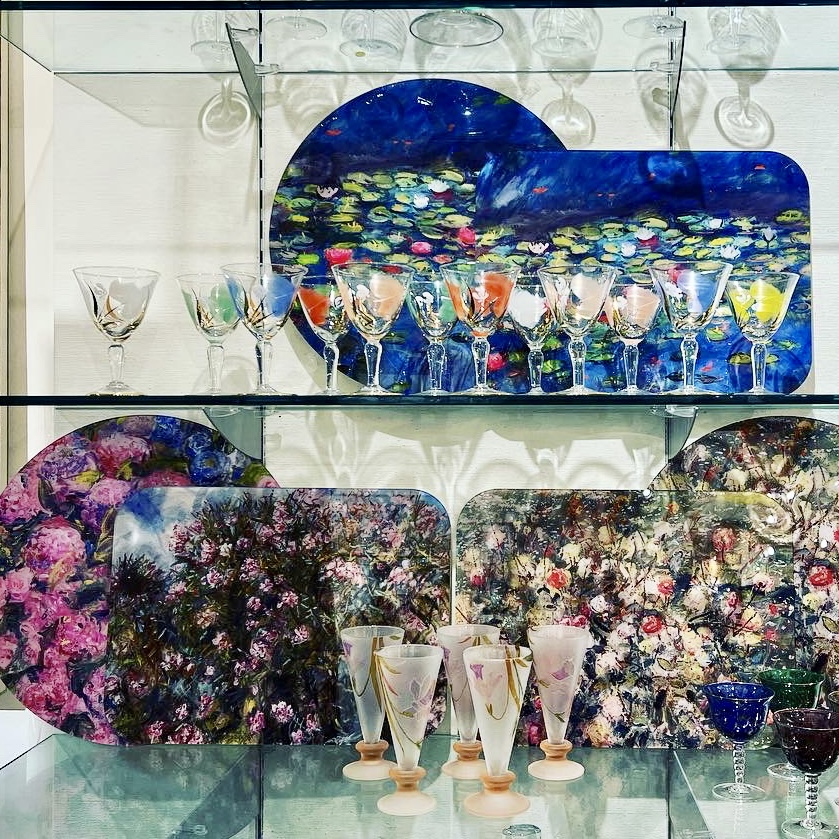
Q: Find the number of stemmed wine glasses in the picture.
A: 15